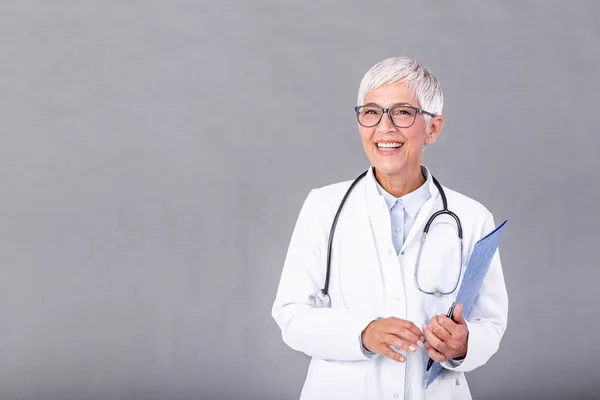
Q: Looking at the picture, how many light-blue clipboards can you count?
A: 1